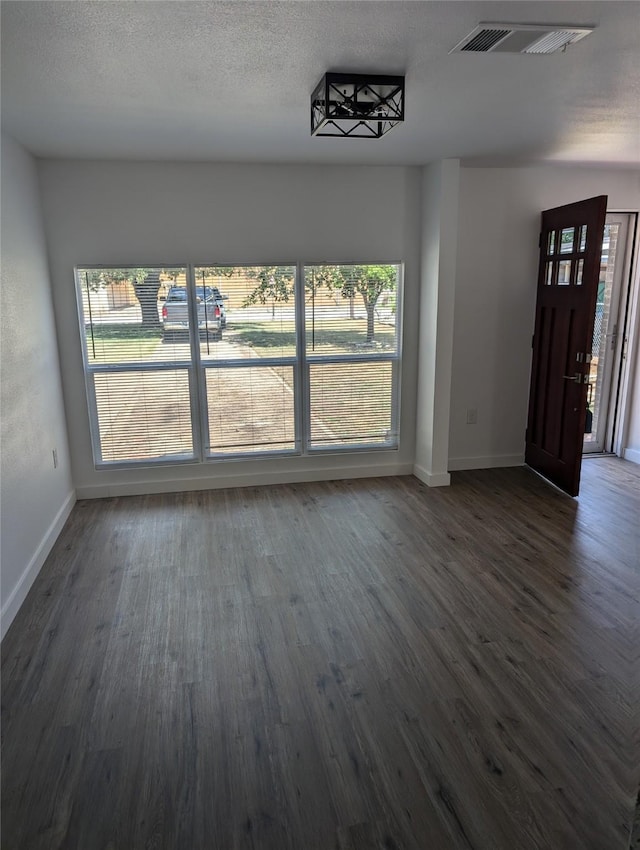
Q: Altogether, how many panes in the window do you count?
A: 6